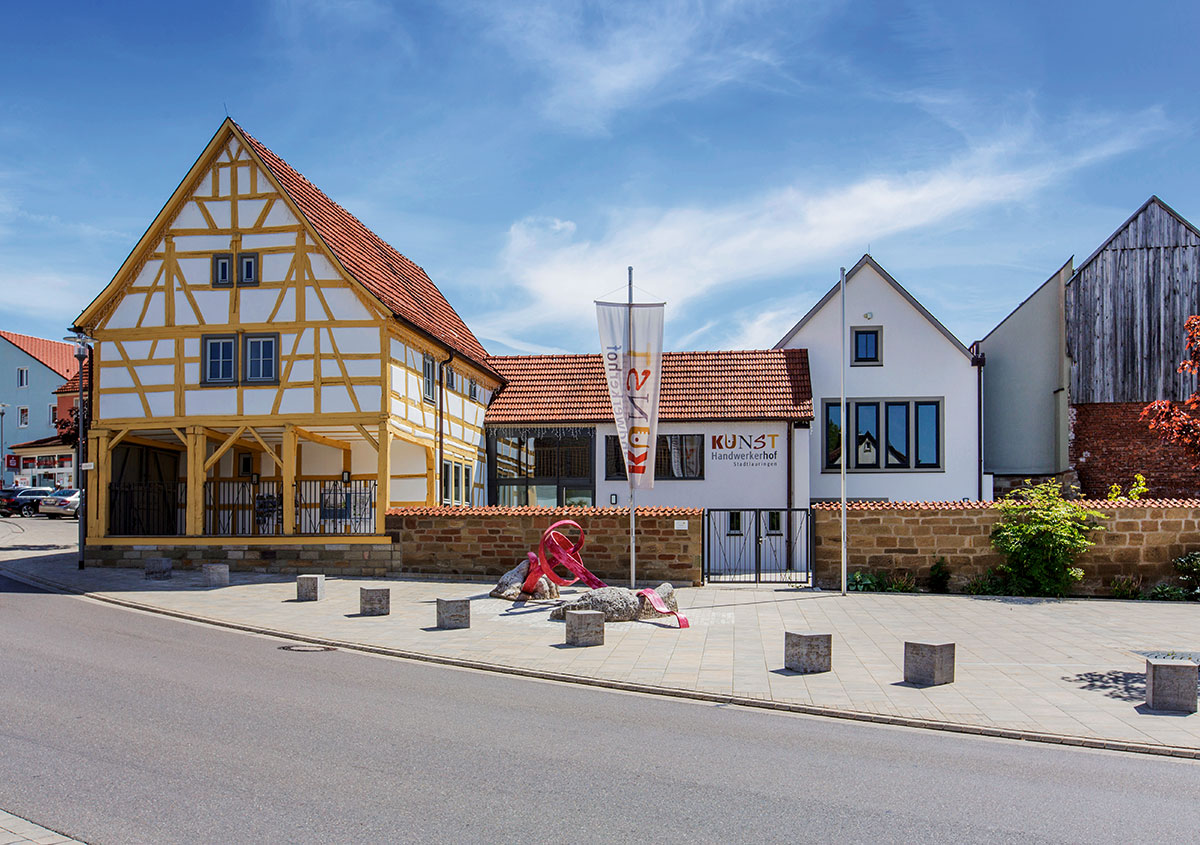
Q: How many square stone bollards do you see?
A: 9